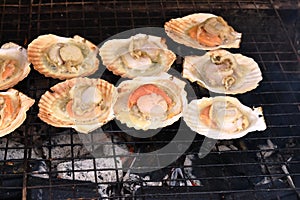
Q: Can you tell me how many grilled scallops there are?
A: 9